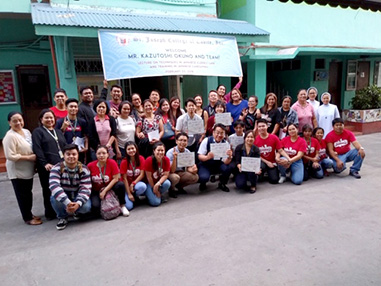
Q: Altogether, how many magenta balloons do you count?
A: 0